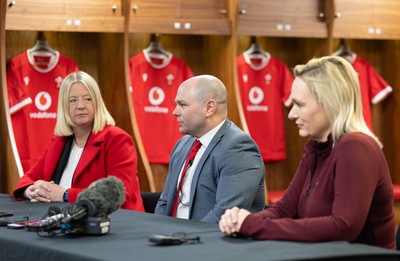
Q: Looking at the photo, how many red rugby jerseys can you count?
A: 4